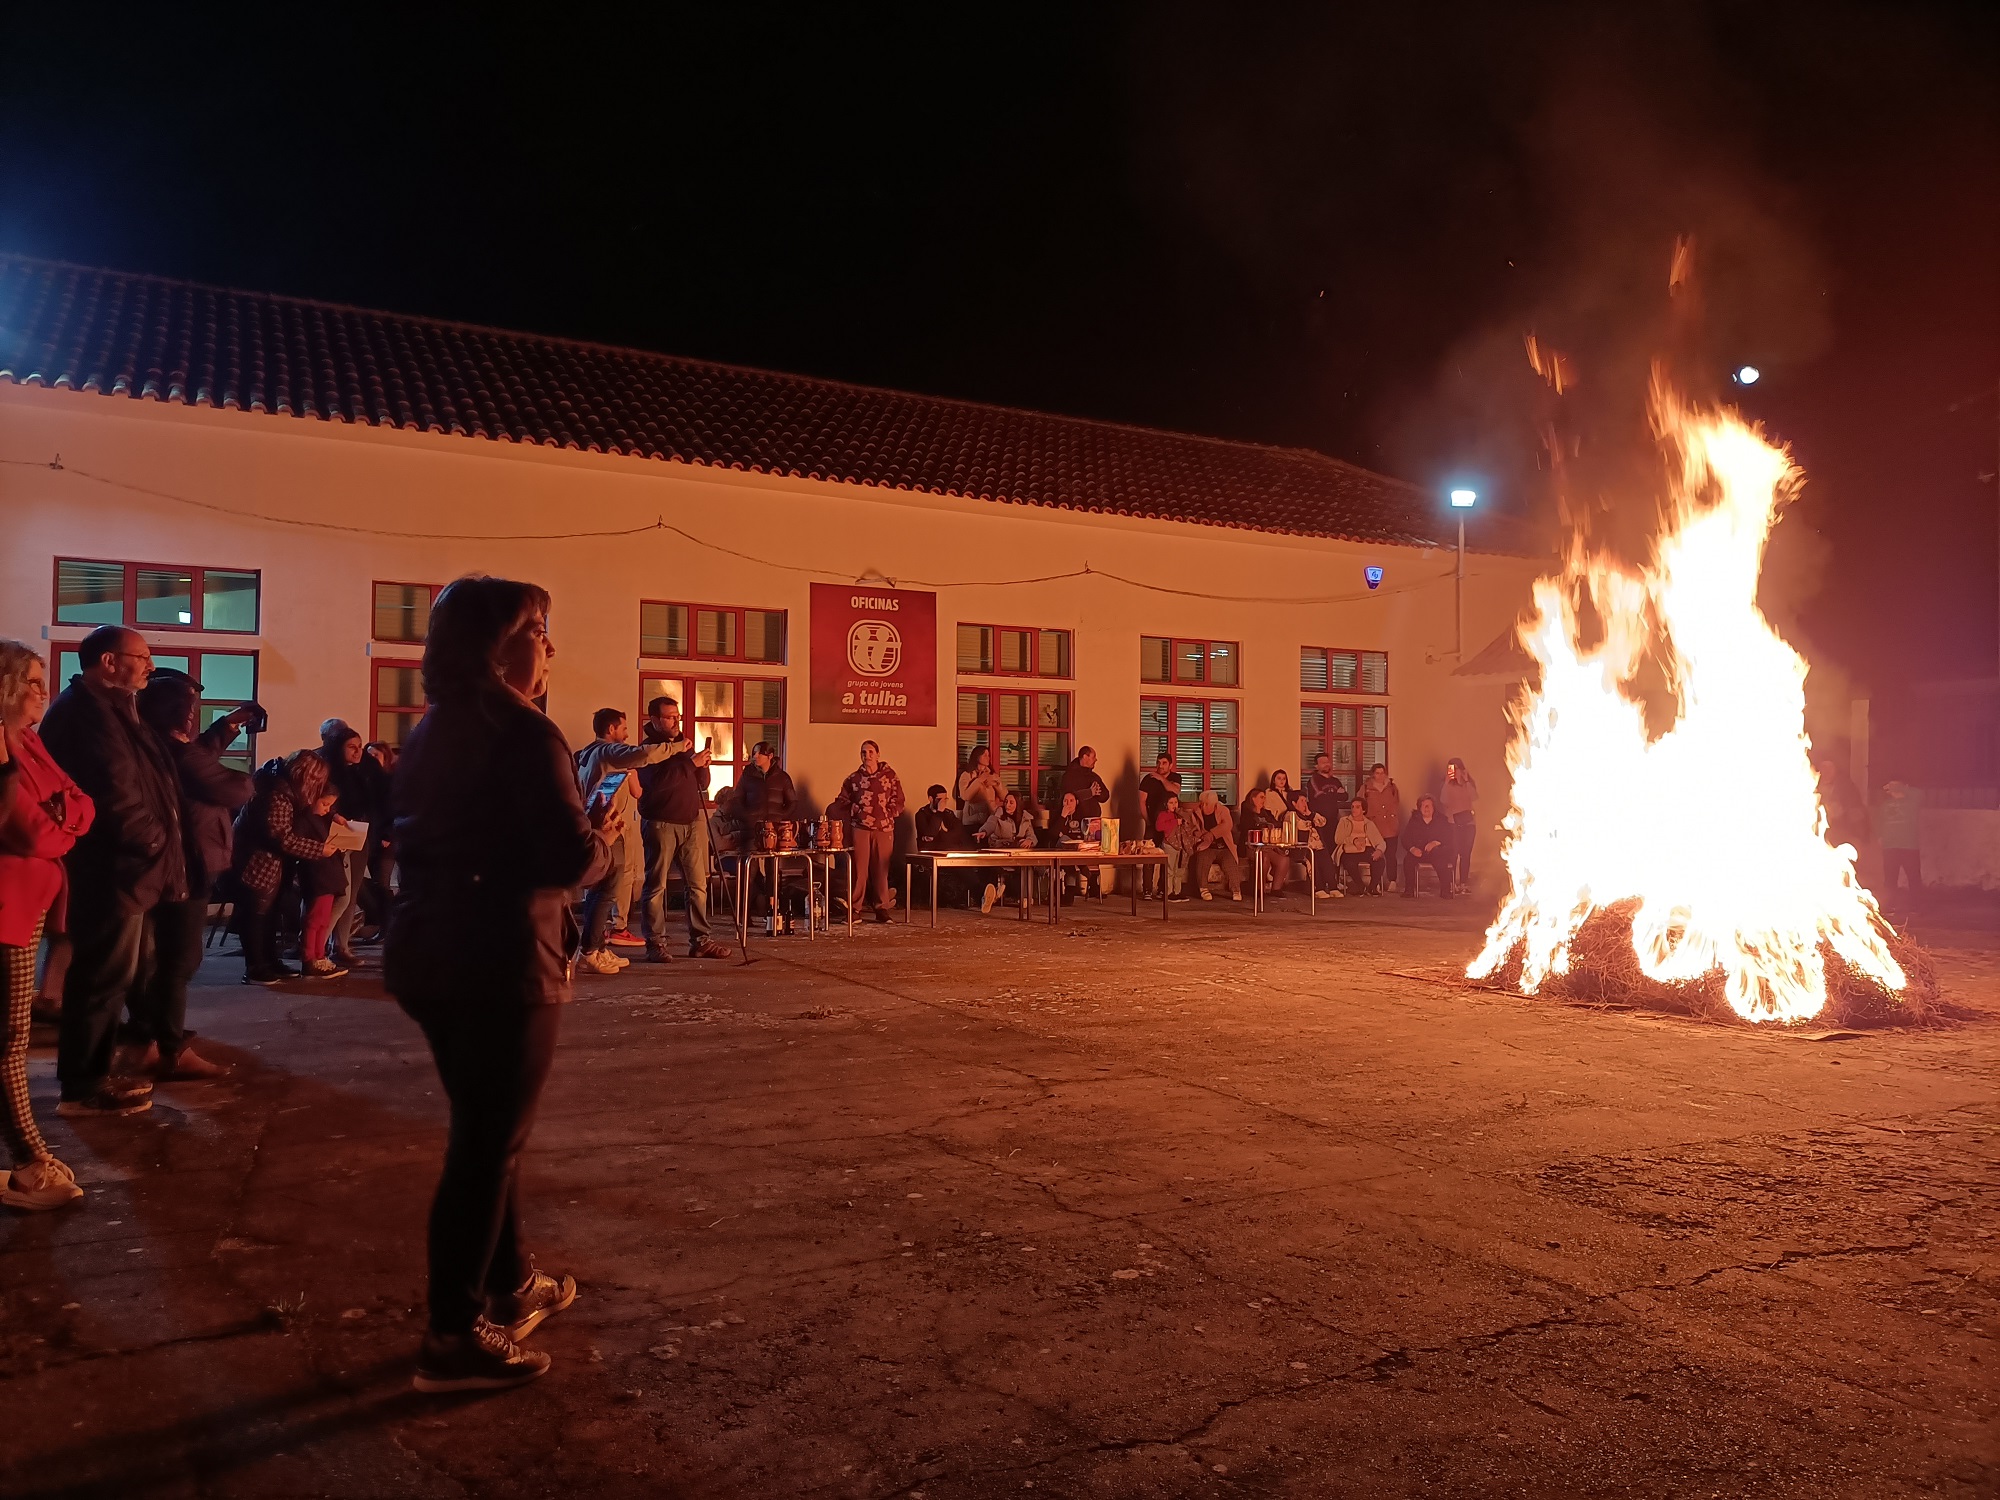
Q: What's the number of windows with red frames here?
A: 12